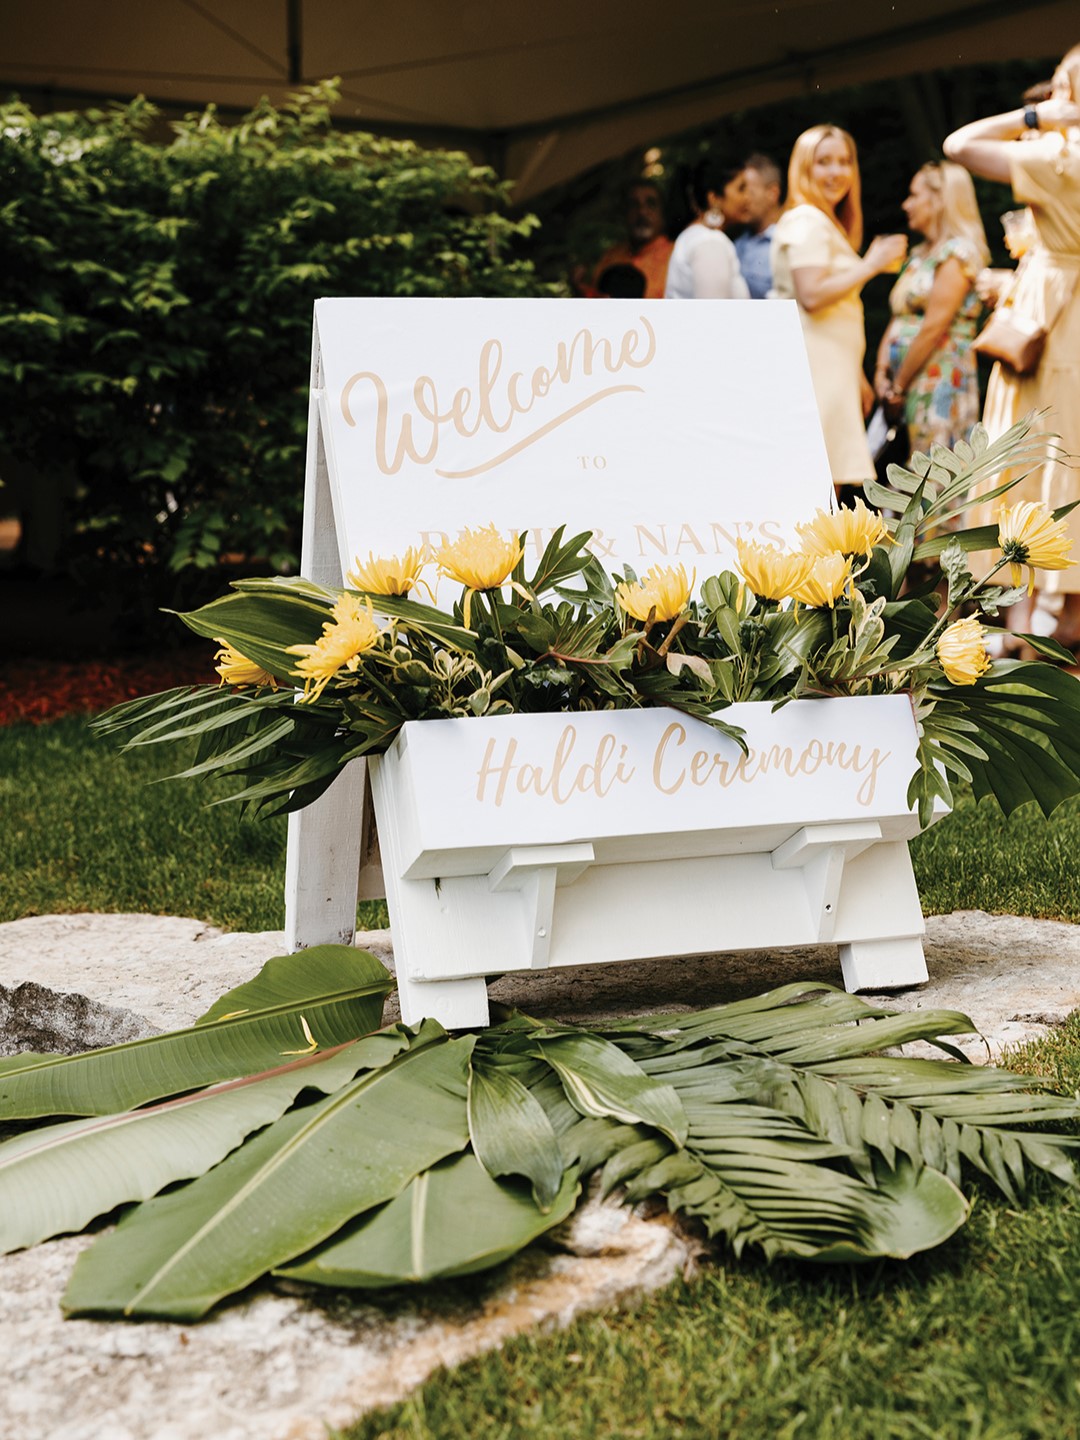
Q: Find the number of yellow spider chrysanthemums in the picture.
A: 10